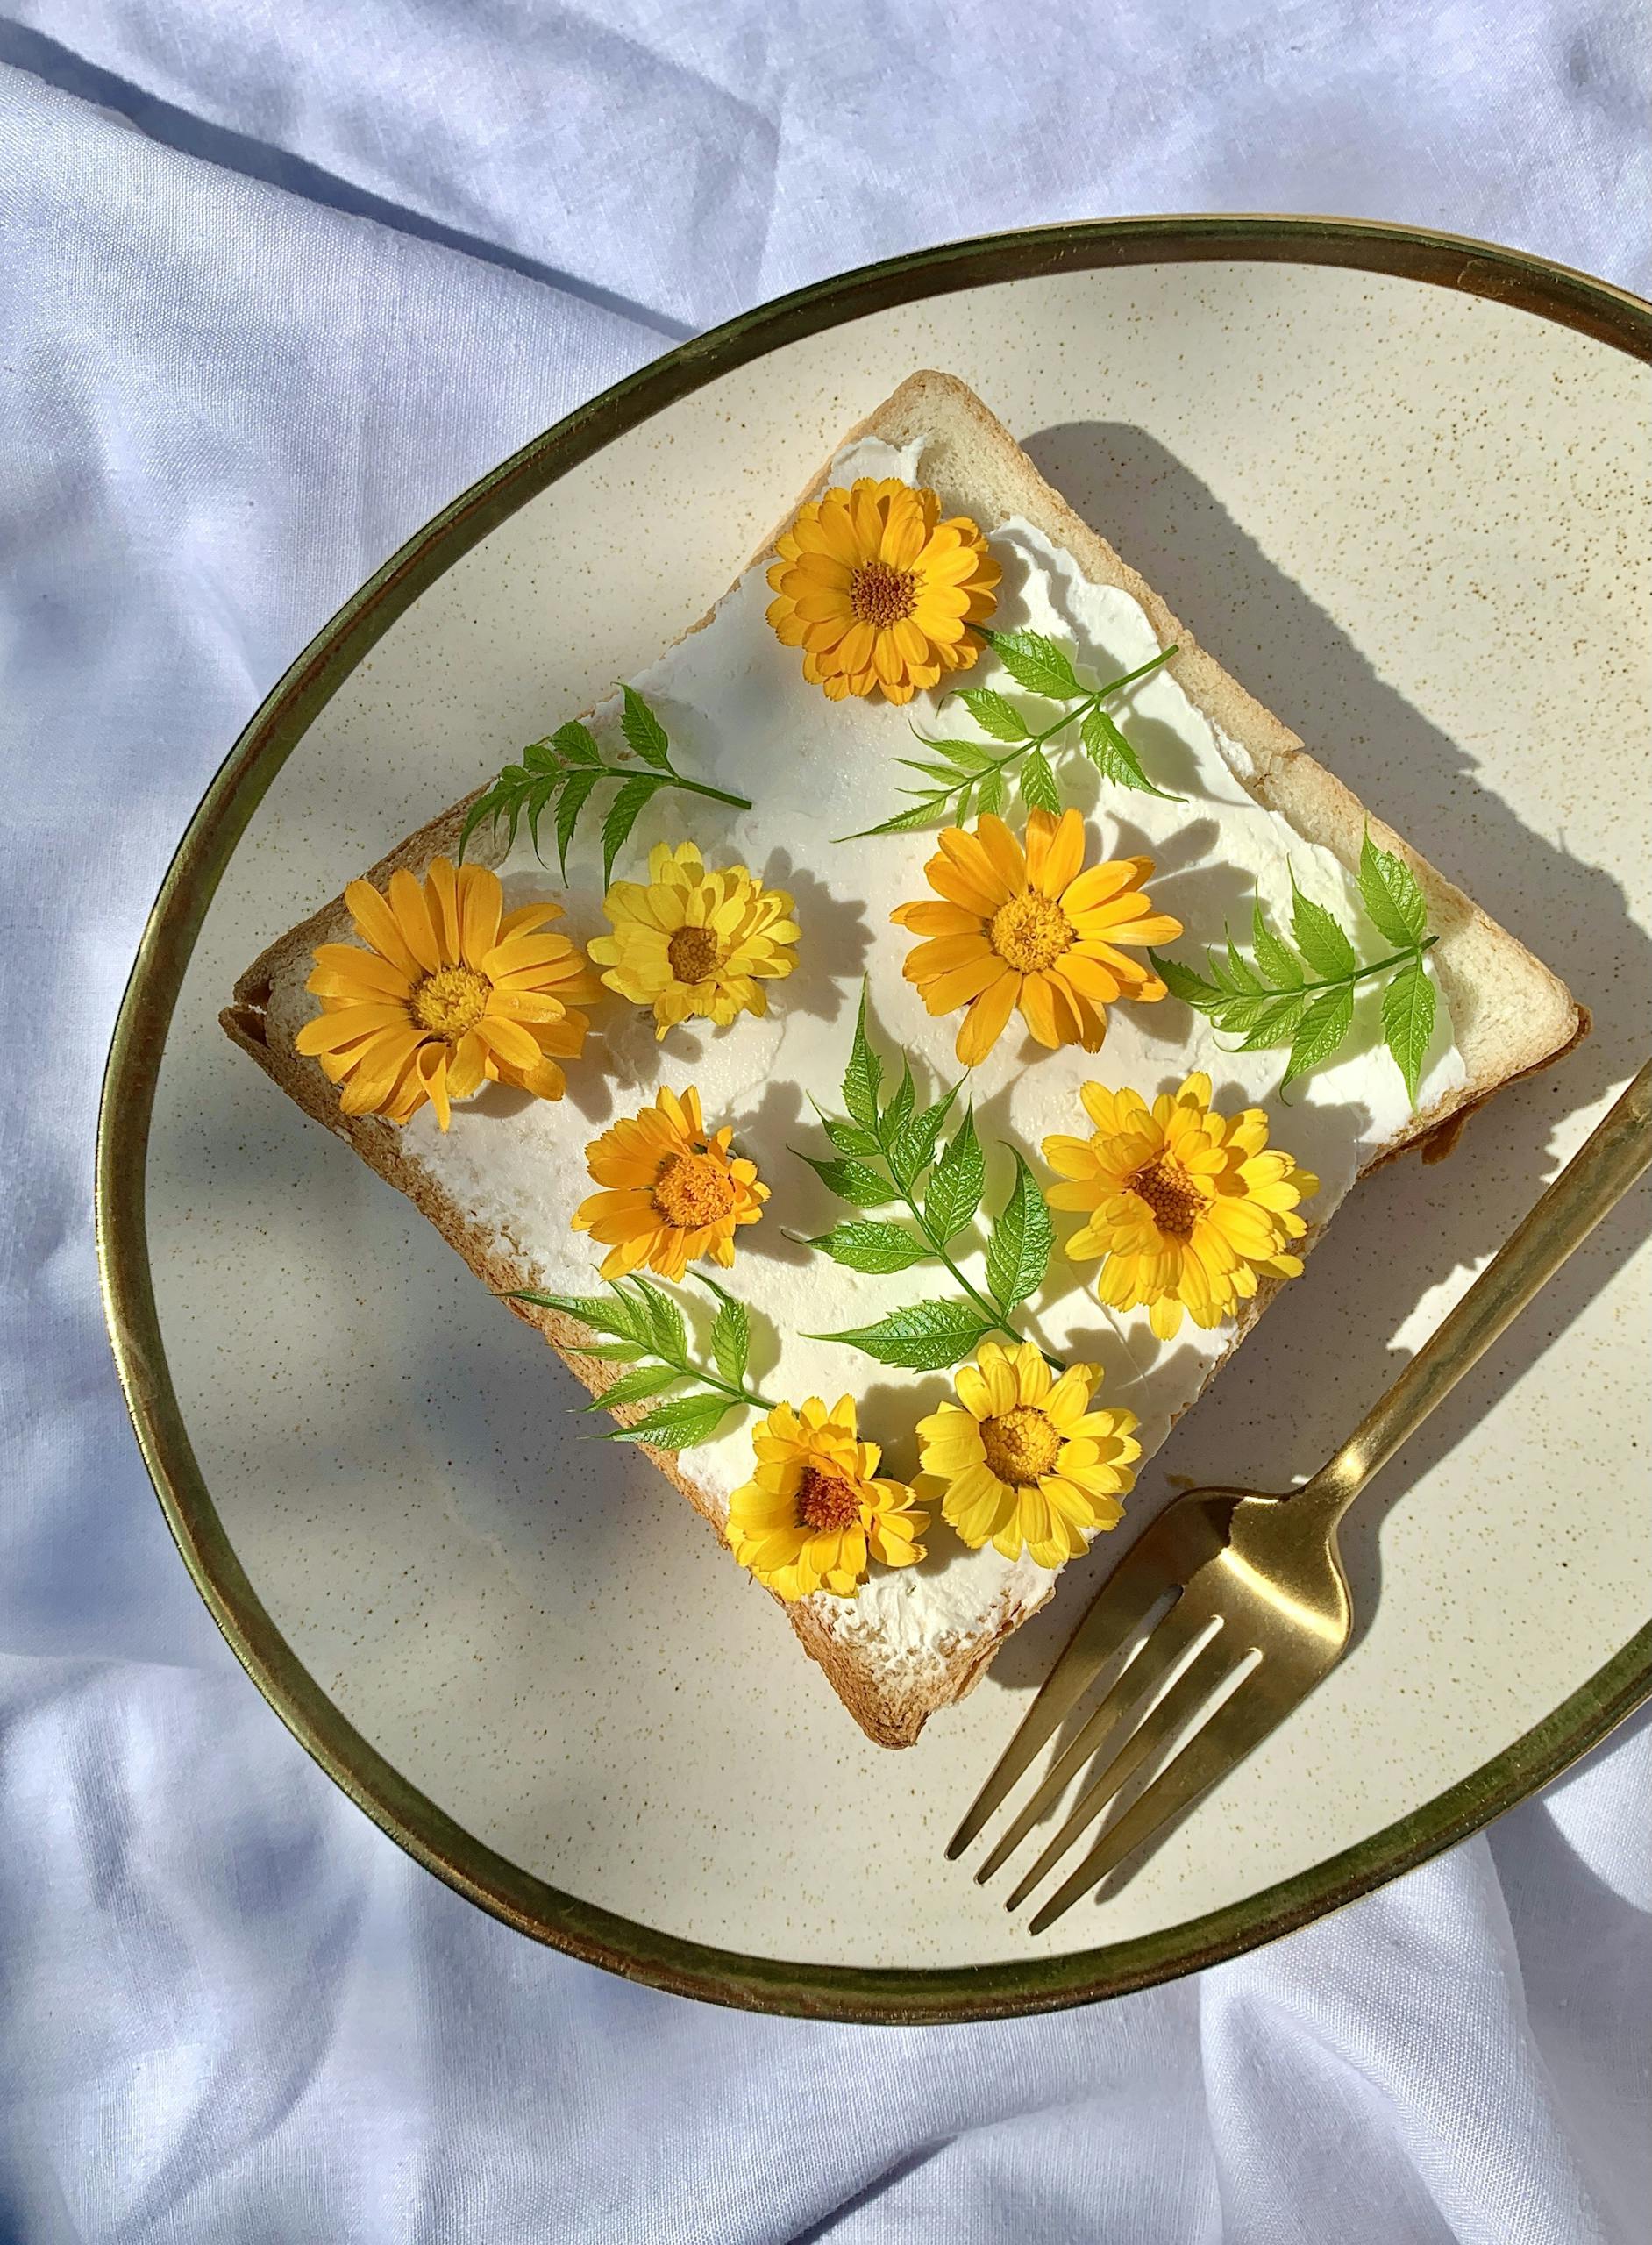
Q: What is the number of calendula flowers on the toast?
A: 8